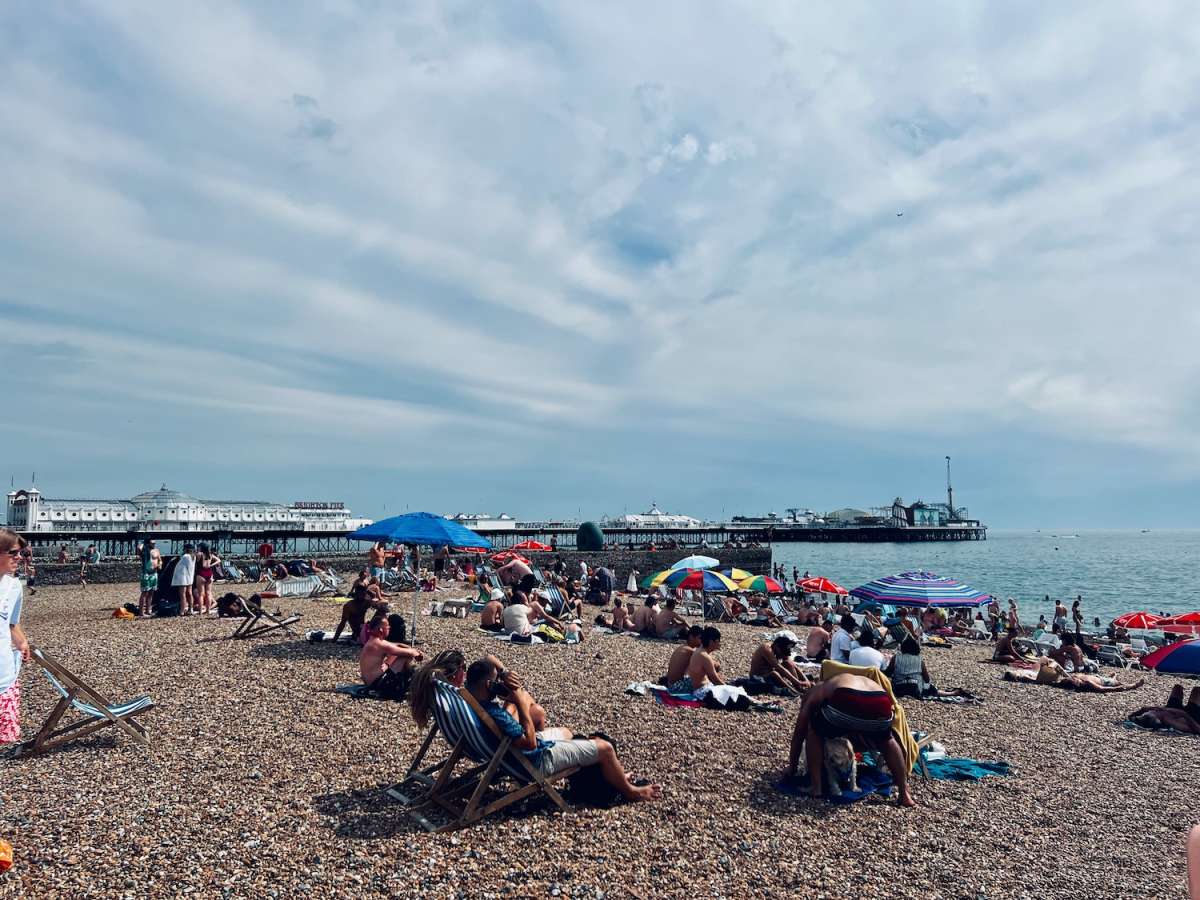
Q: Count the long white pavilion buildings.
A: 1